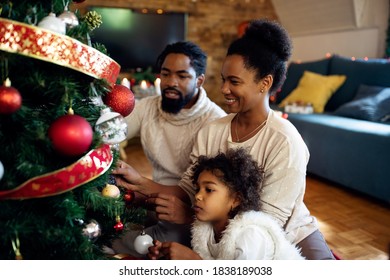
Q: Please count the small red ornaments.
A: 2